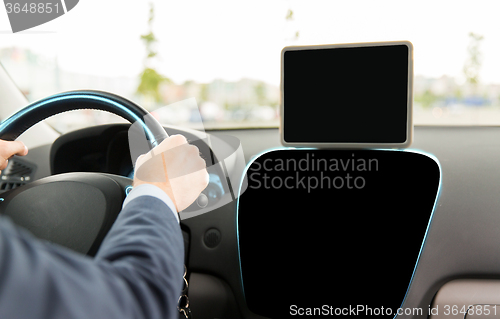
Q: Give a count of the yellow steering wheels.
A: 0